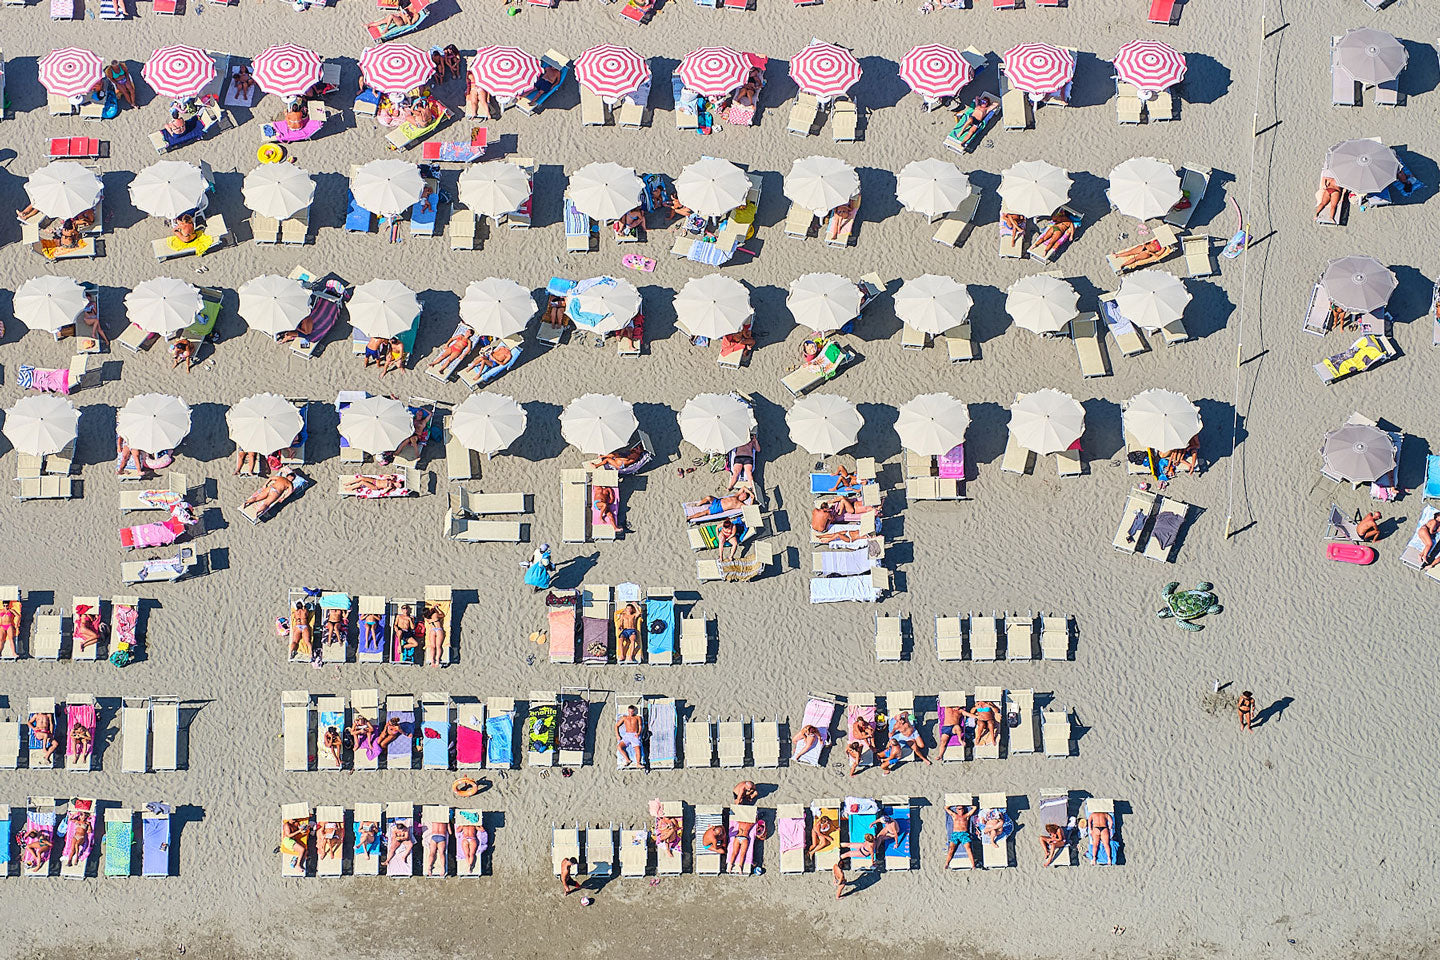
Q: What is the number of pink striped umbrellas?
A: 11